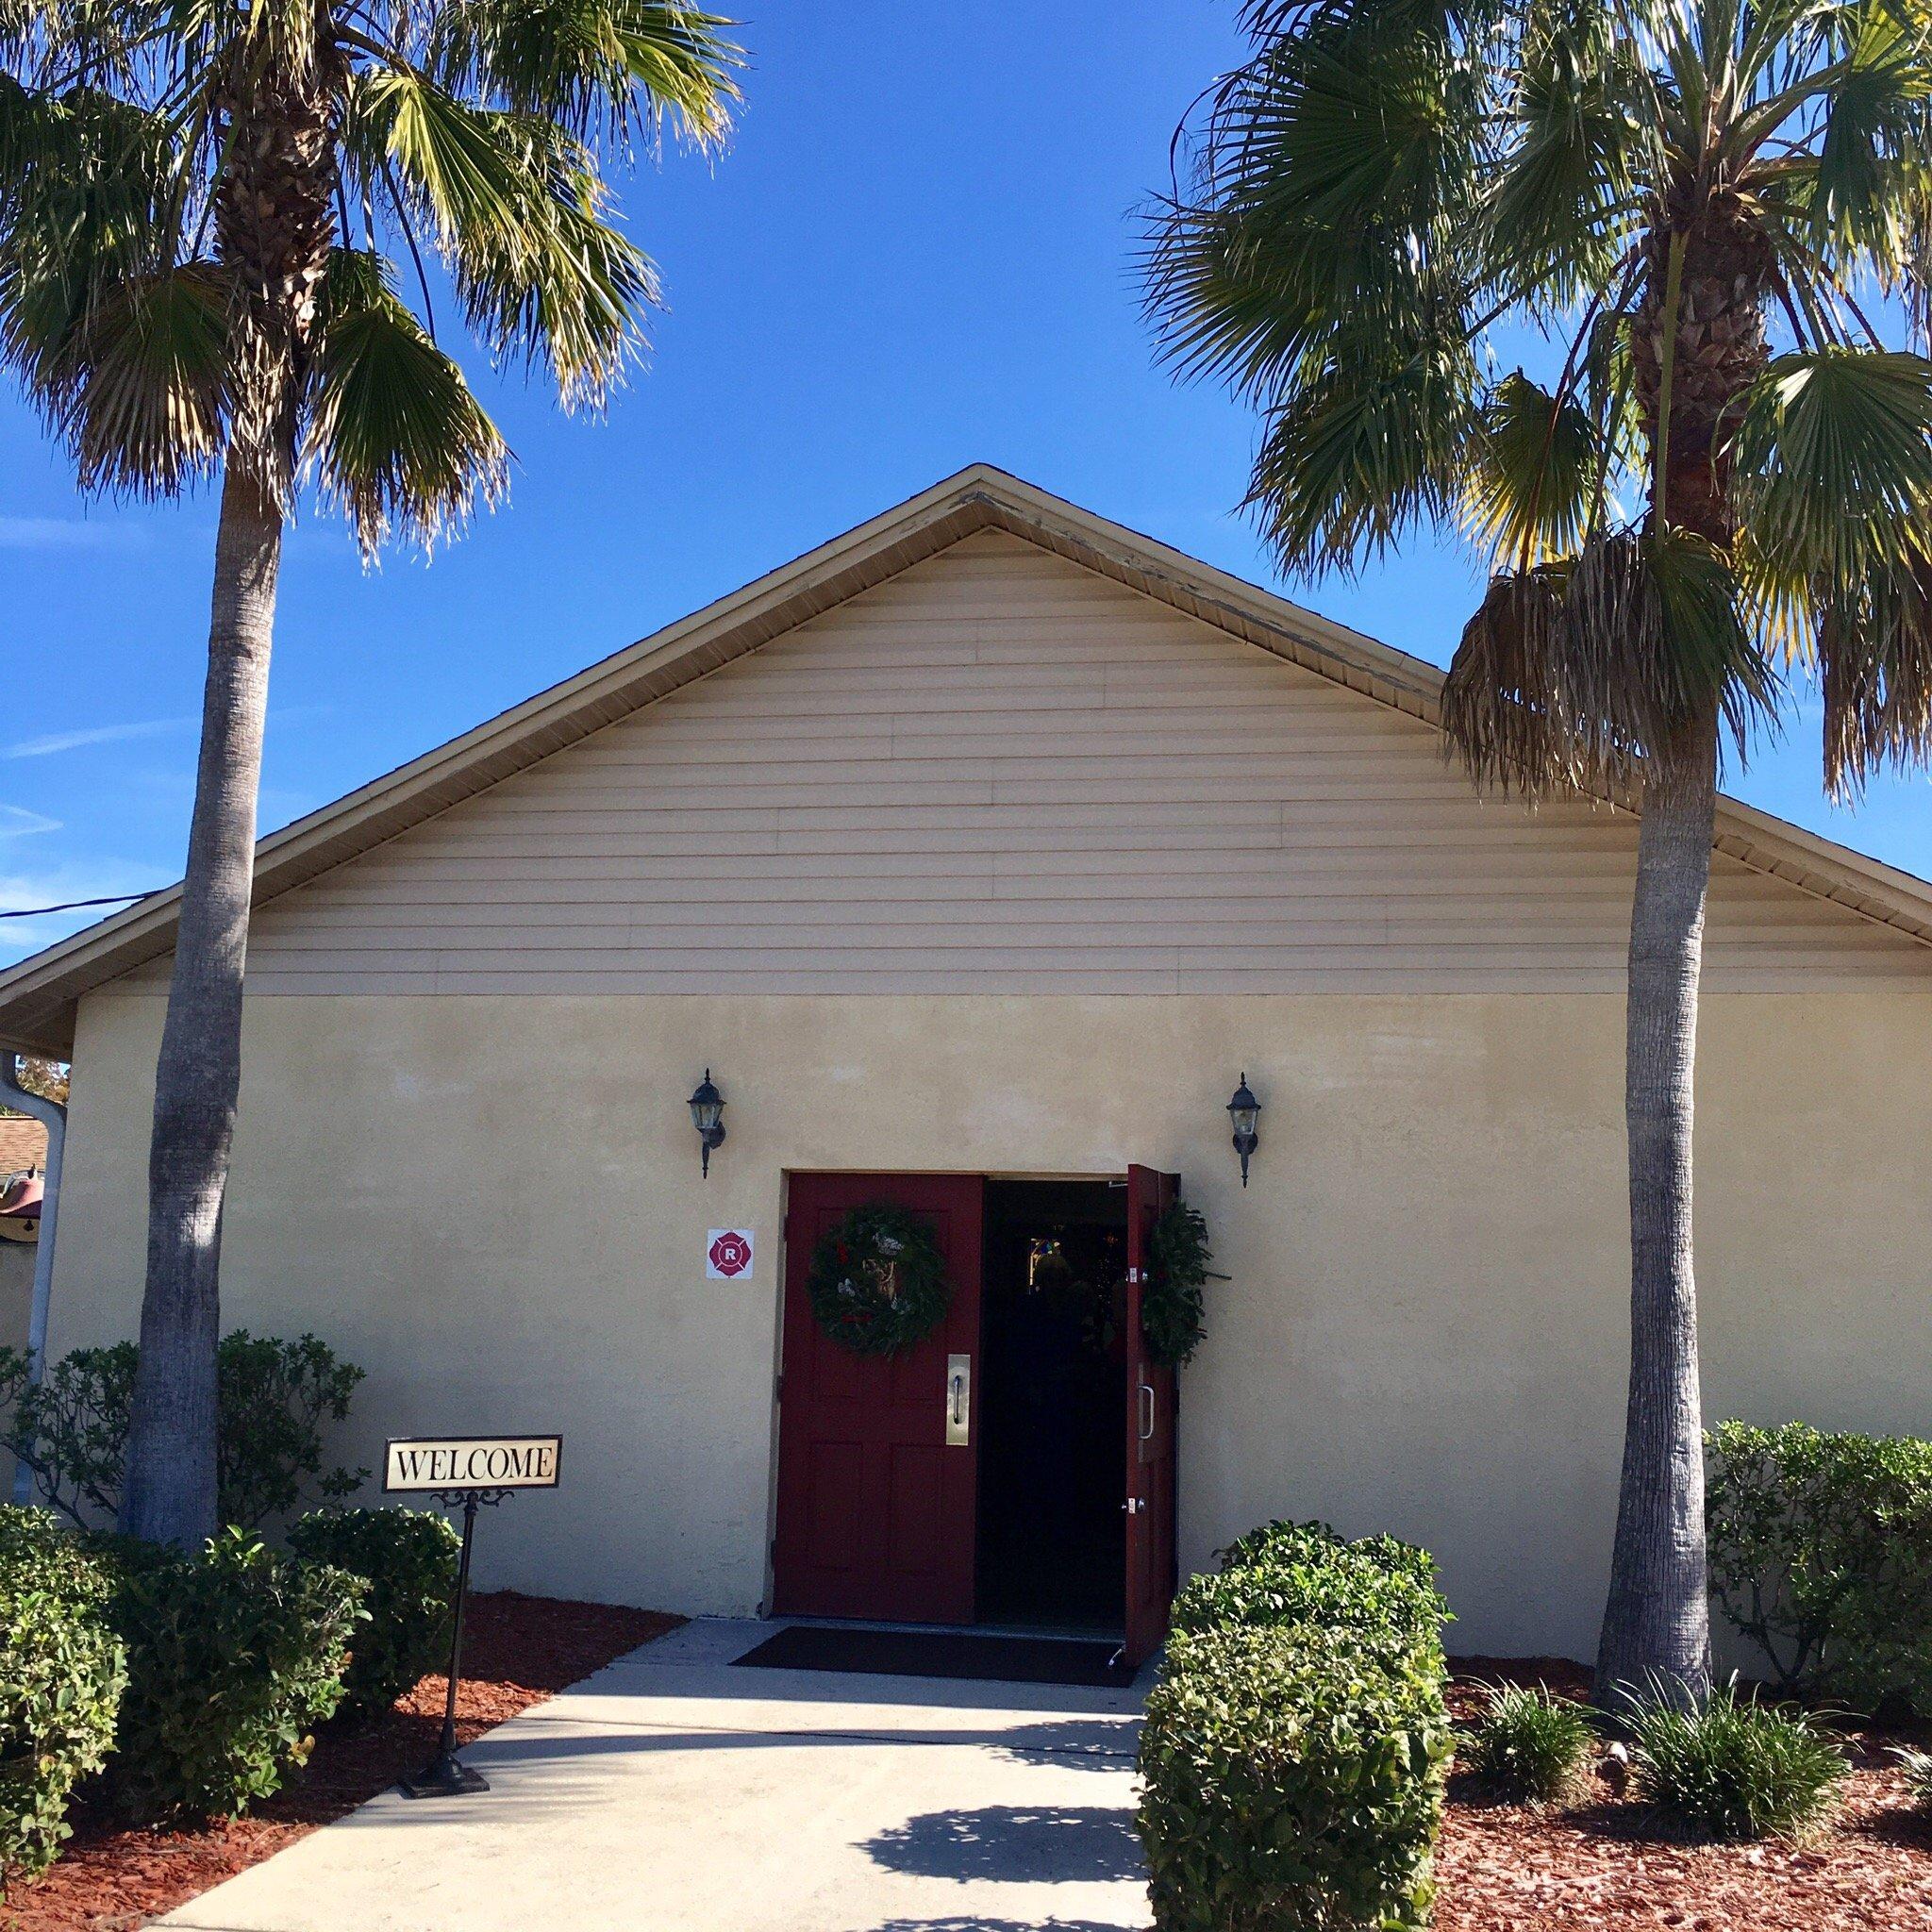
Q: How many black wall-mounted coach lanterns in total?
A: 2